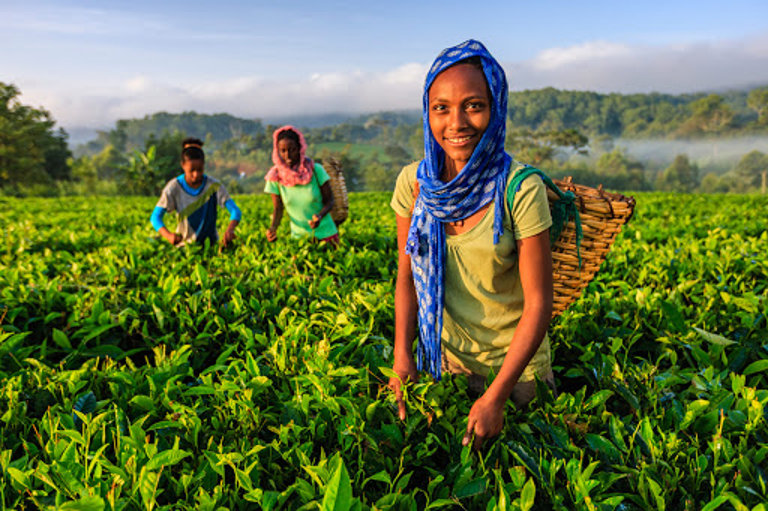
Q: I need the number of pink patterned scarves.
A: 1